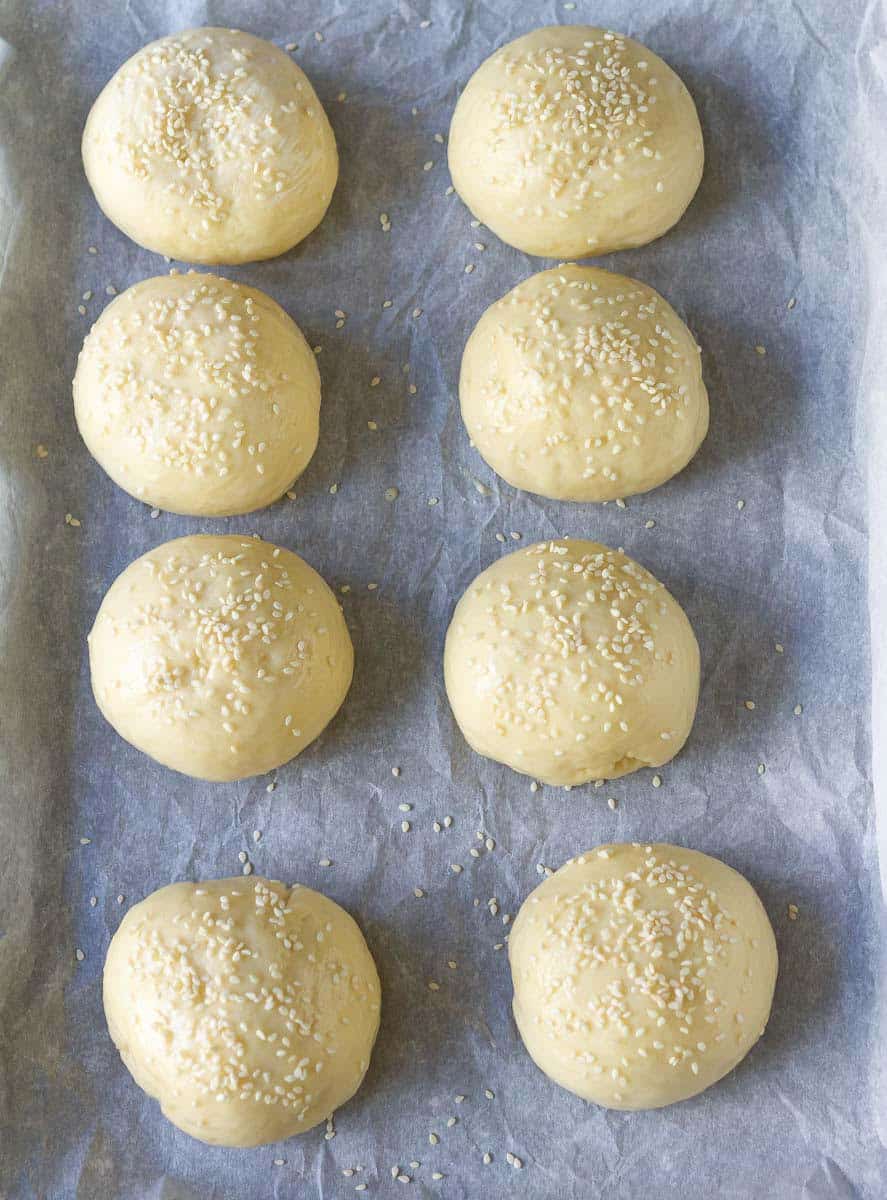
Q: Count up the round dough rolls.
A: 8